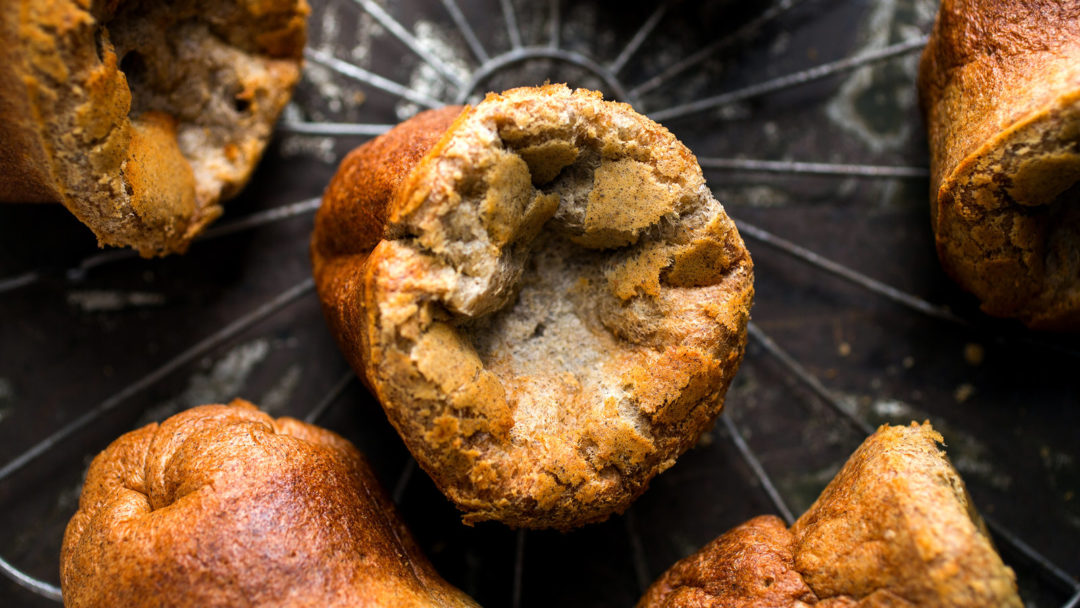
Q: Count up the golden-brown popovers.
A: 5